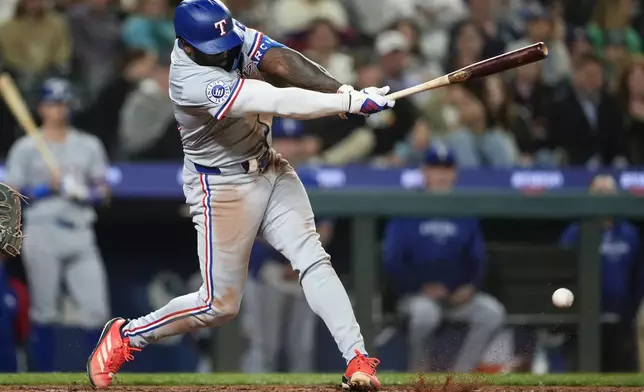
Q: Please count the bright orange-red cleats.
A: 2